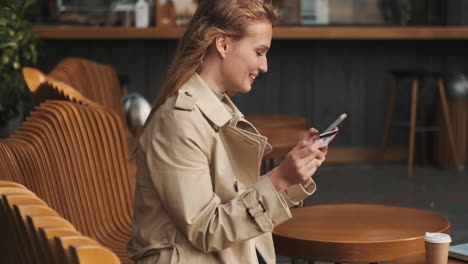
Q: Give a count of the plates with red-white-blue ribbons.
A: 0